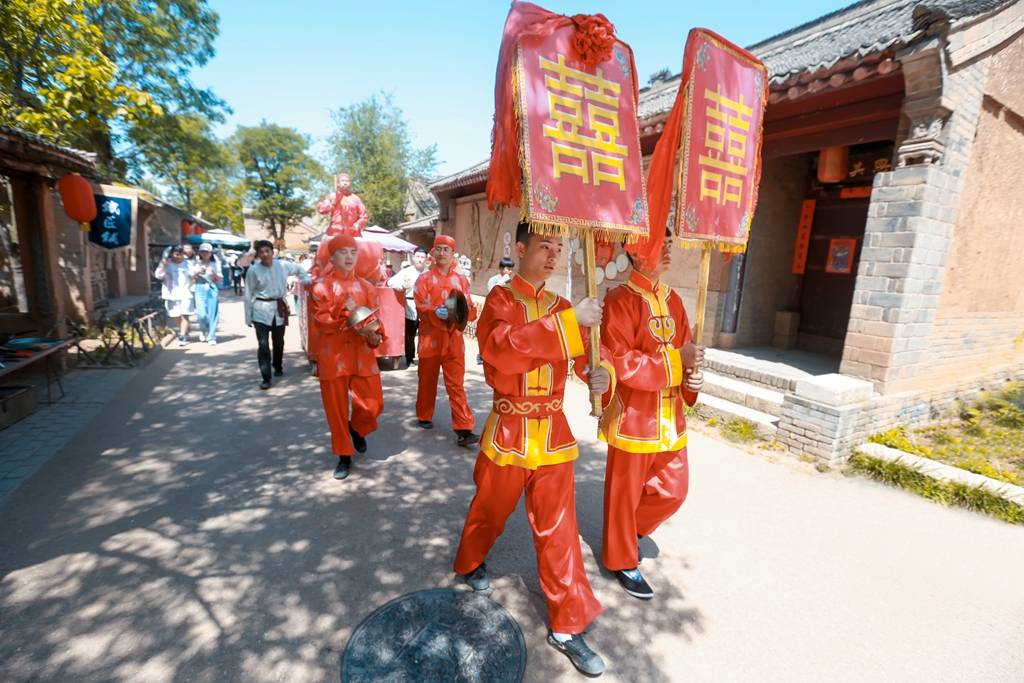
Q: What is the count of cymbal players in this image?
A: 2